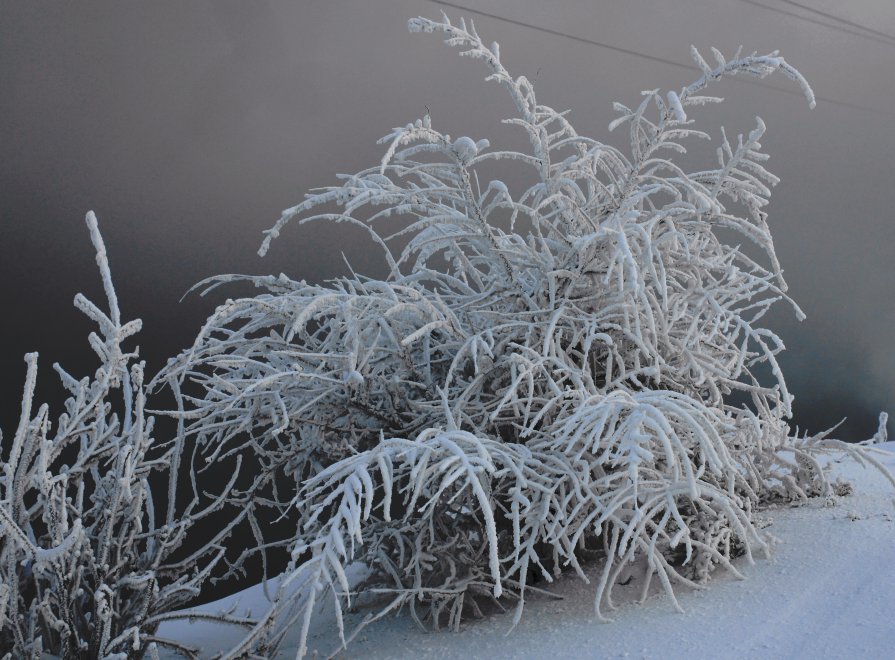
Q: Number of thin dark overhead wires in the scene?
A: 3